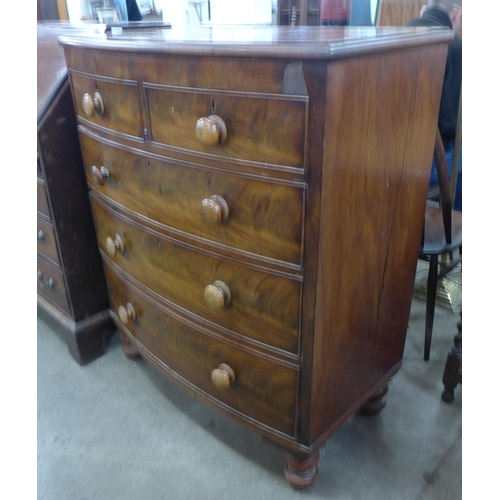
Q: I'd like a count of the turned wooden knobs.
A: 8